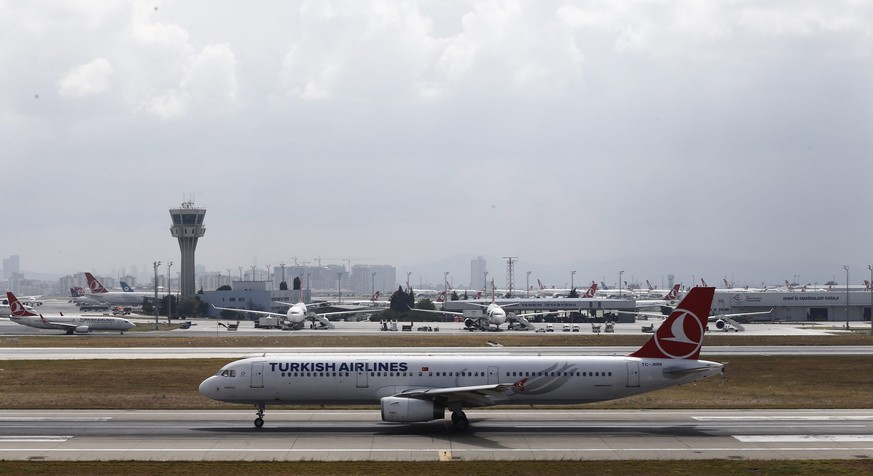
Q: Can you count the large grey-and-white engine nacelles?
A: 1